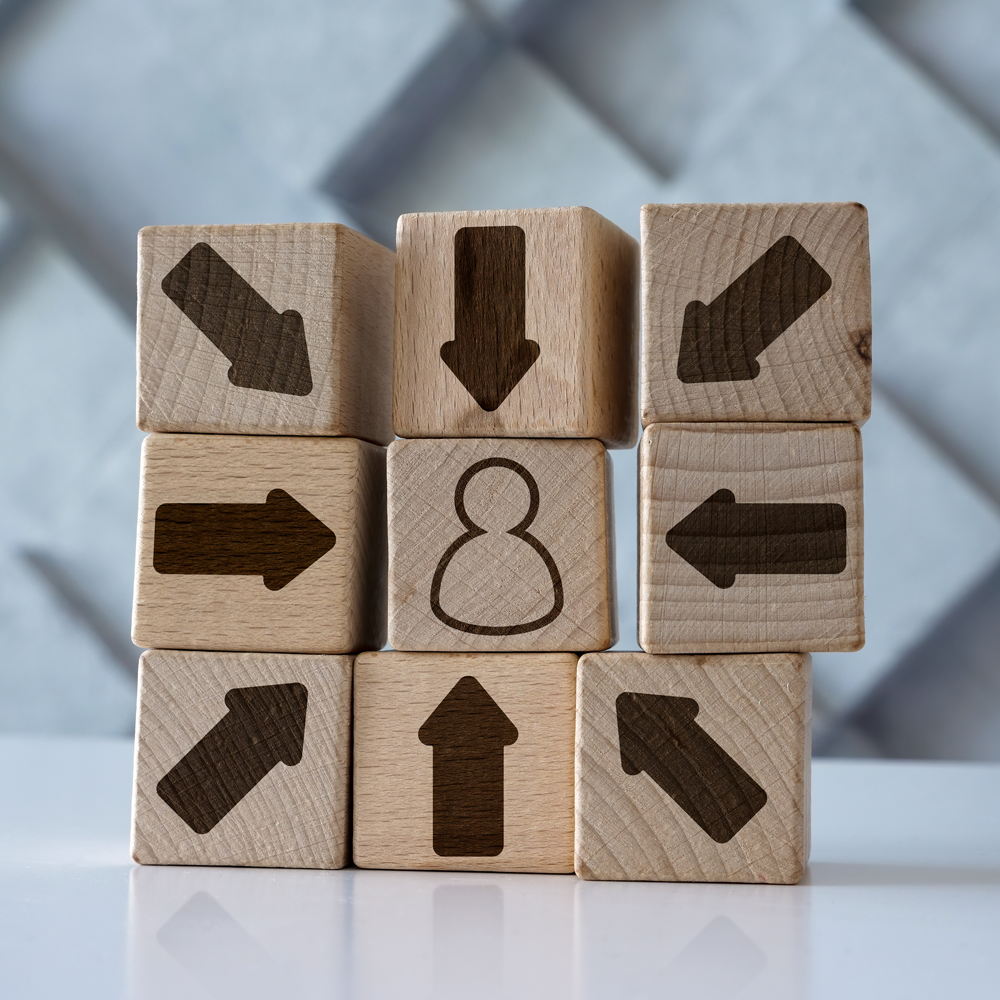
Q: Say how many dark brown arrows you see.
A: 8